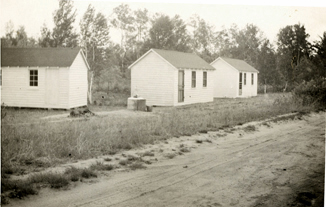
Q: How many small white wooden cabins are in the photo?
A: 3